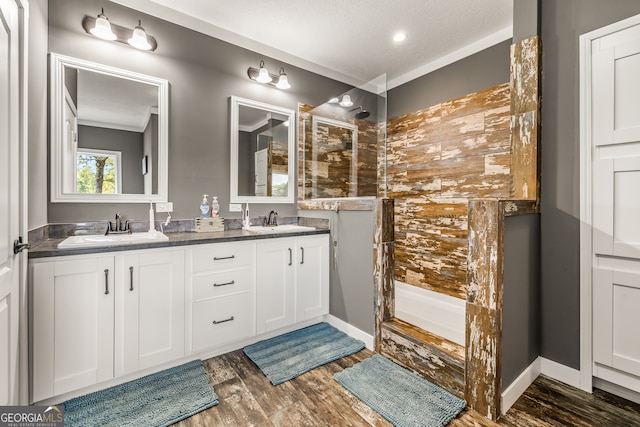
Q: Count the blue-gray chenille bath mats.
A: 3